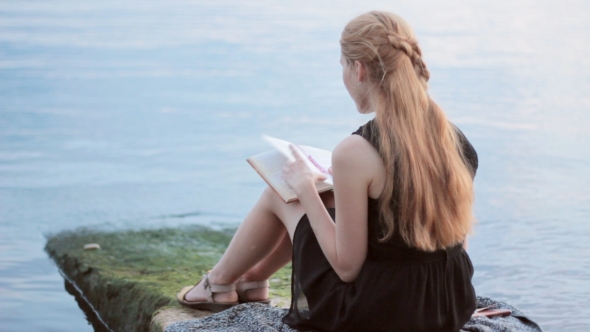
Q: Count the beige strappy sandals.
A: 2